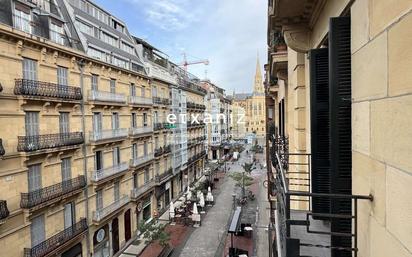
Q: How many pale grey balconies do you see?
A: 8